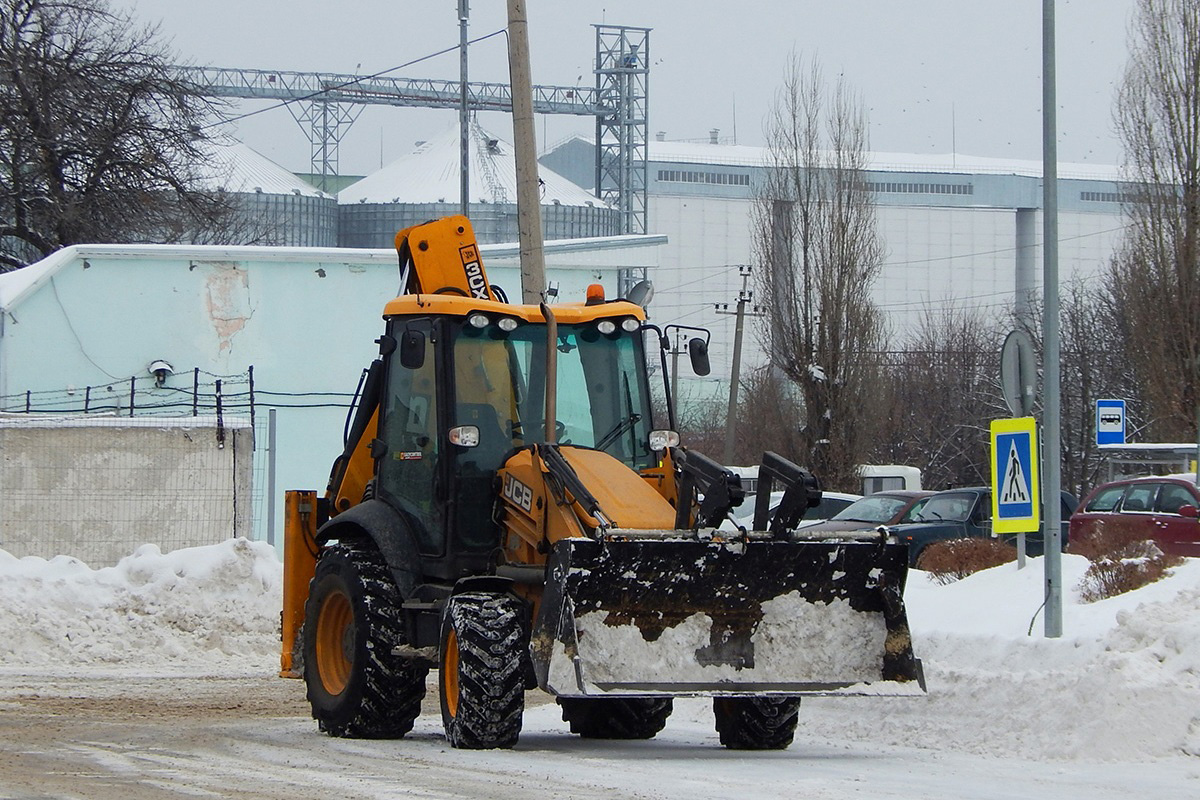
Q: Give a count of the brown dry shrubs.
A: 2